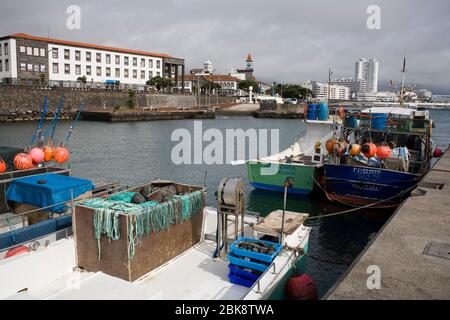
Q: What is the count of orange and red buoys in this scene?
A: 12